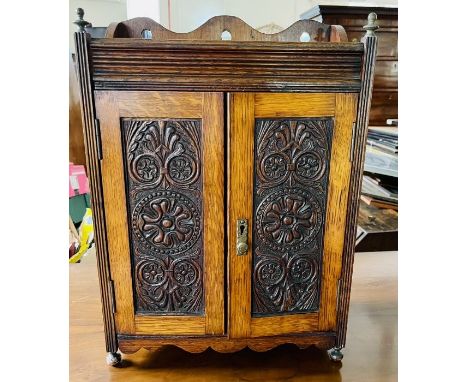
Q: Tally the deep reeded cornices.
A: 1